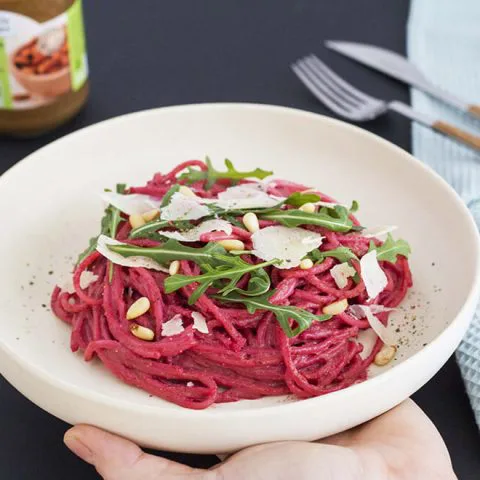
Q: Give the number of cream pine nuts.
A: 12